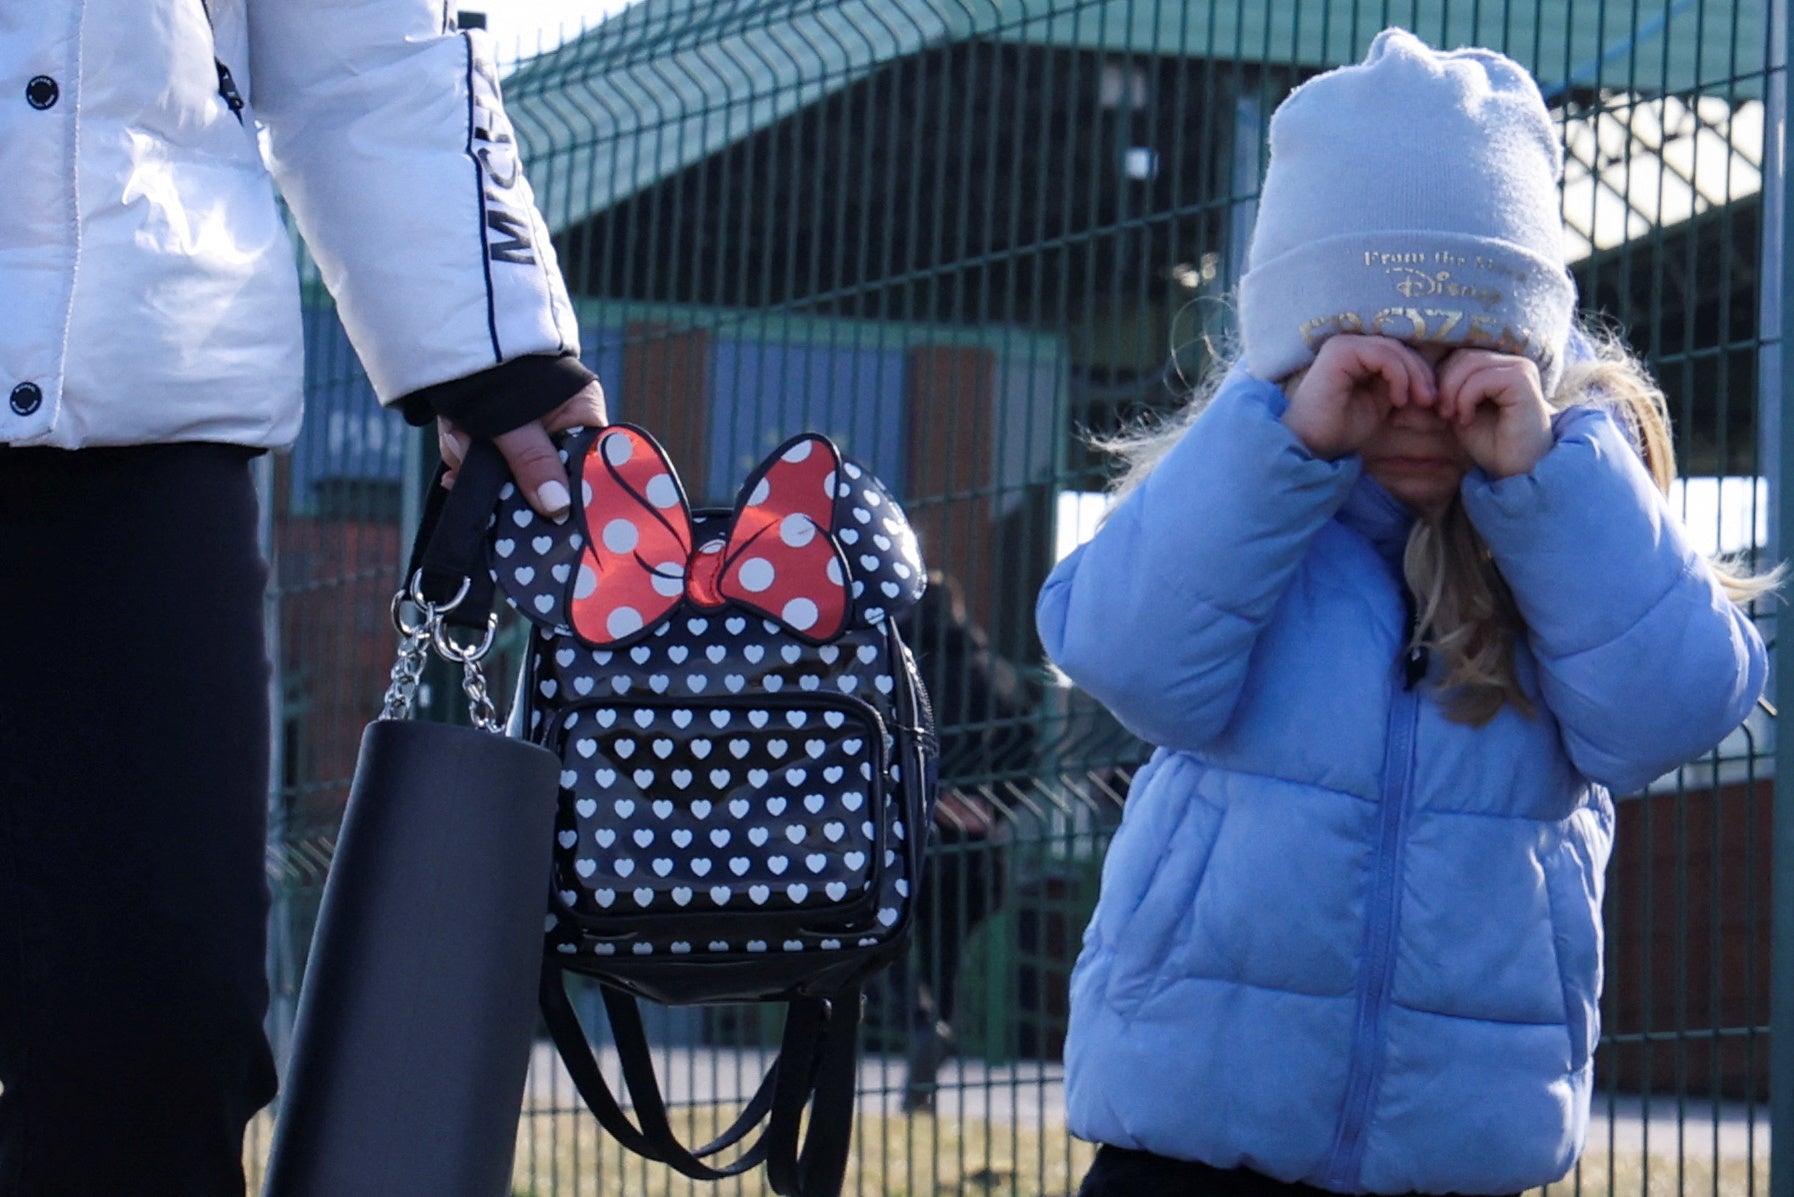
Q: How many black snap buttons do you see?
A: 2